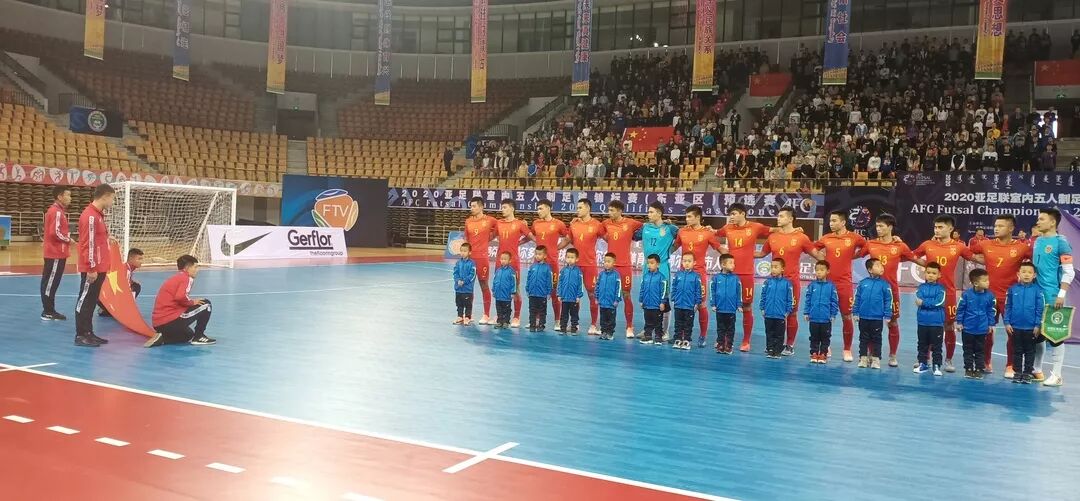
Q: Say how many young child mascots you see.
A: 14